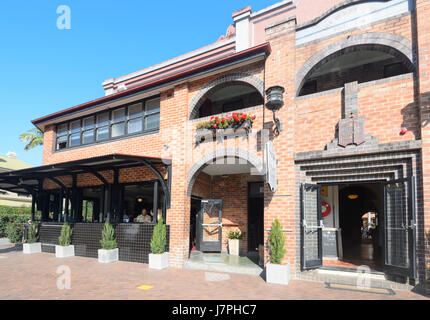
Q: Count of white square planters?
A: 5